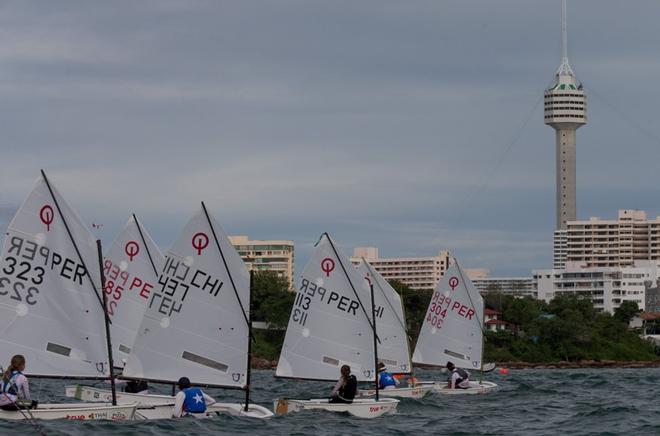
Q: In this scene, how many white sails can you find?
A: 6